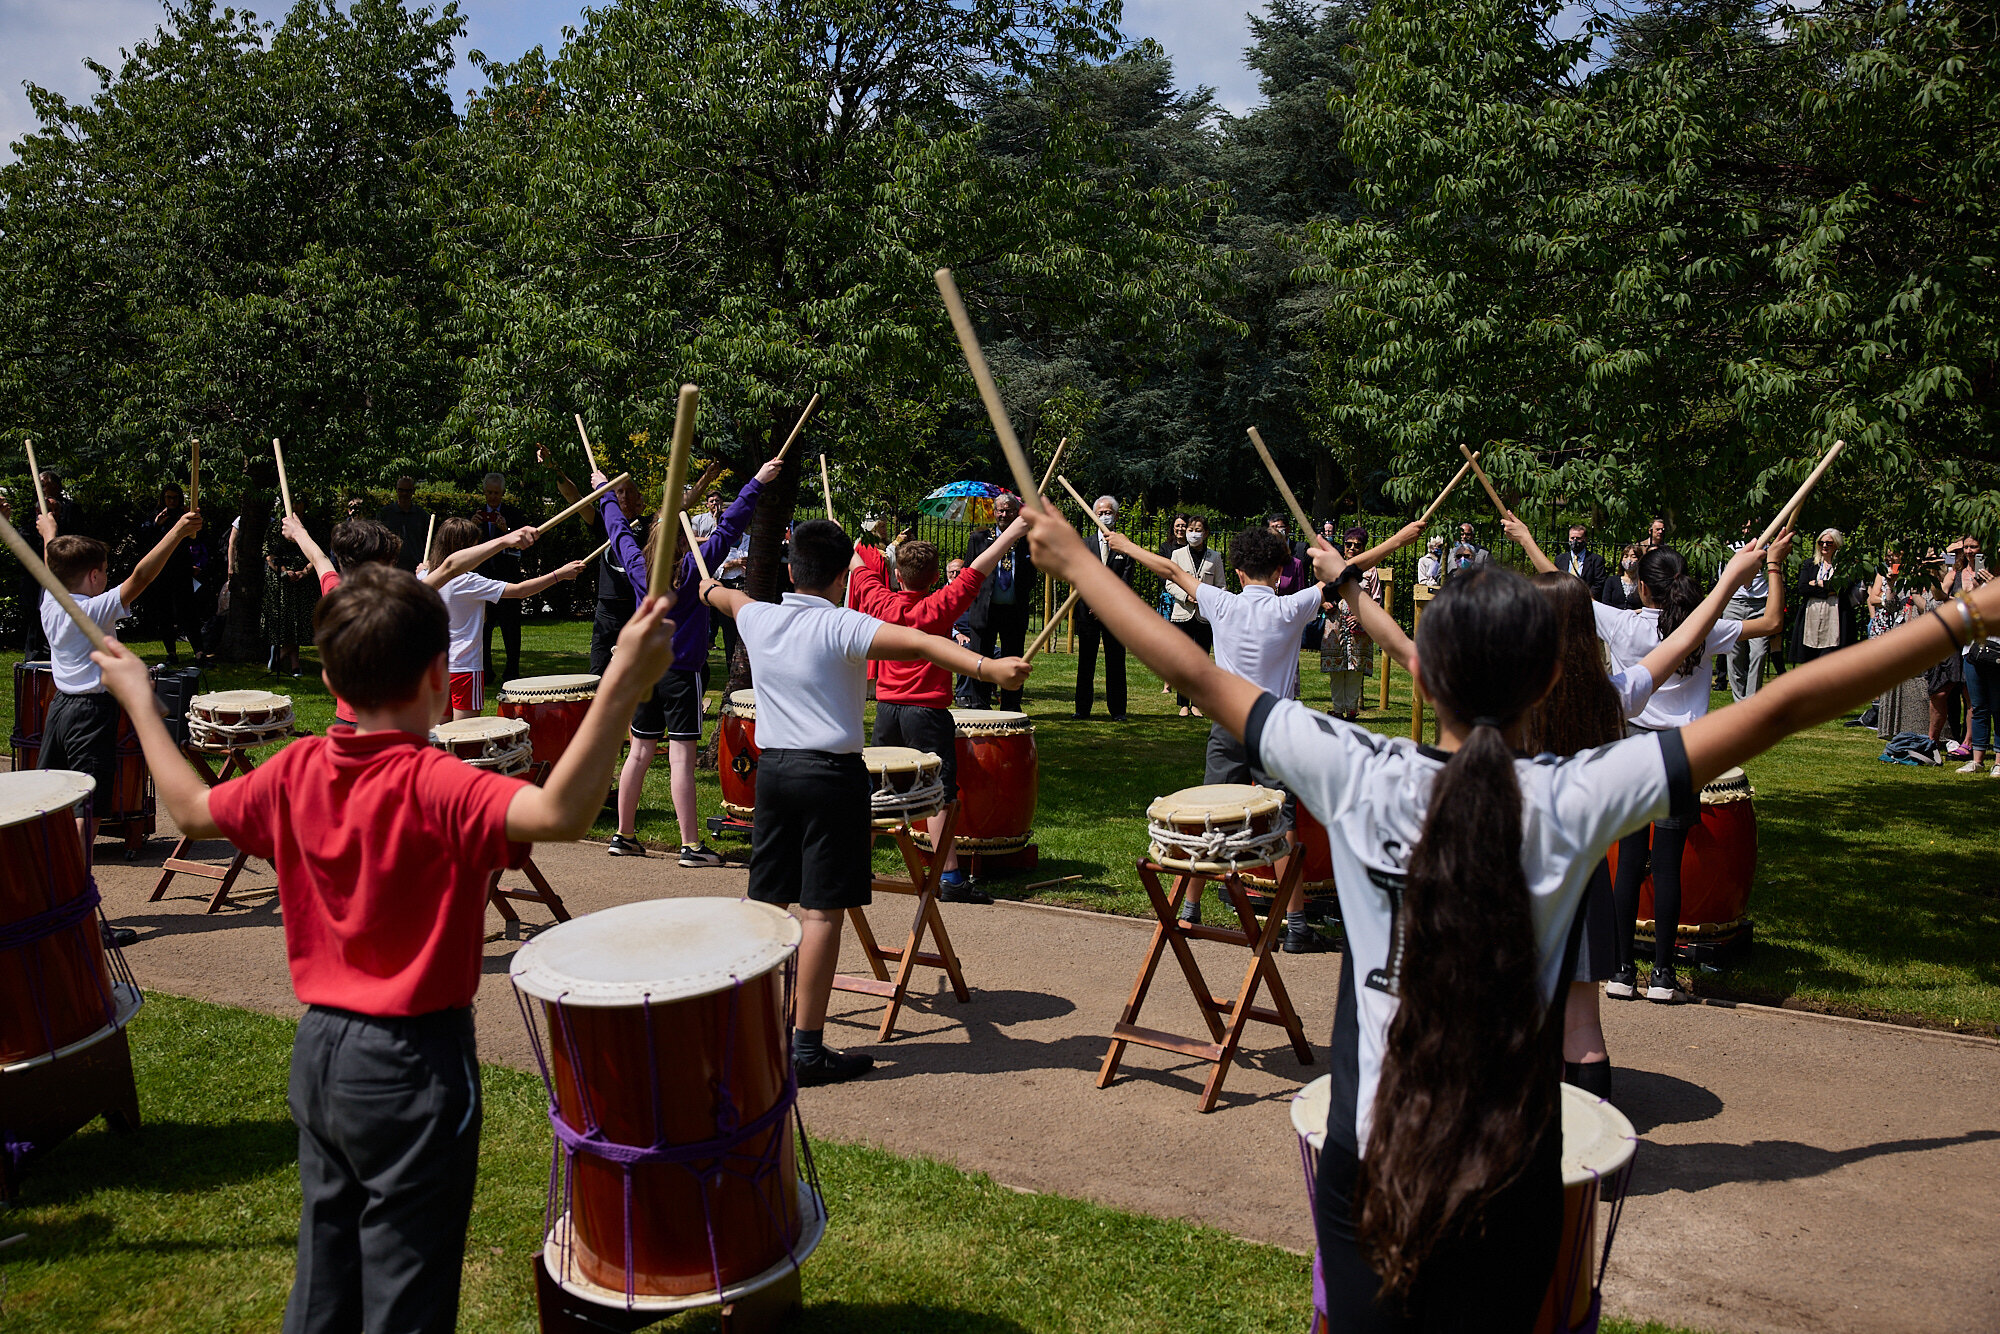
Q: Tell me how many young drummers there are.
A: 11